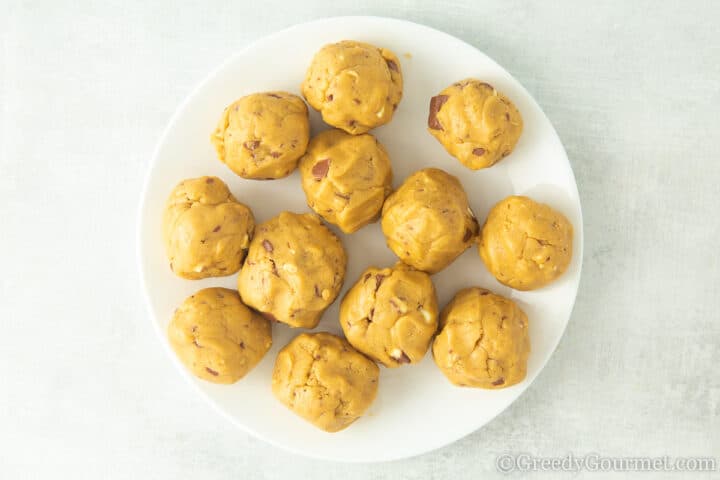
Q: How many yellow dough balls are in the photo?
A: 12